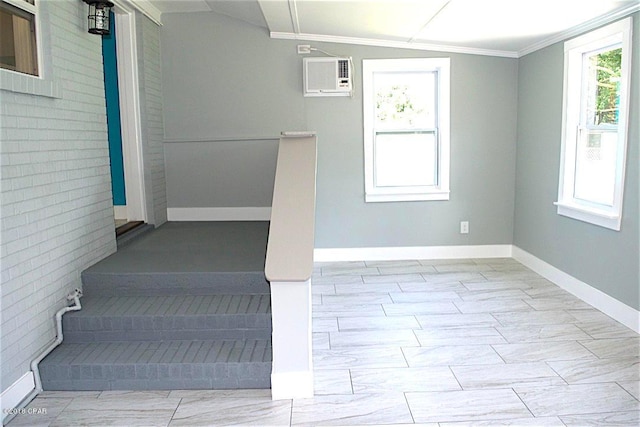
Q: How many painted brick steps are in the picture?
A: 2